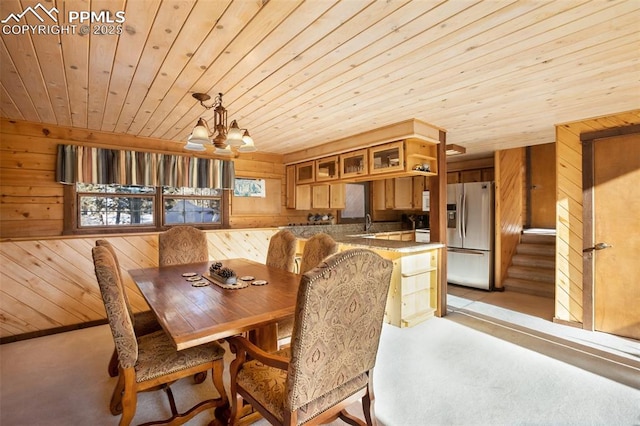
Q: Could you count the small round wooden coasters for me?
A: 5